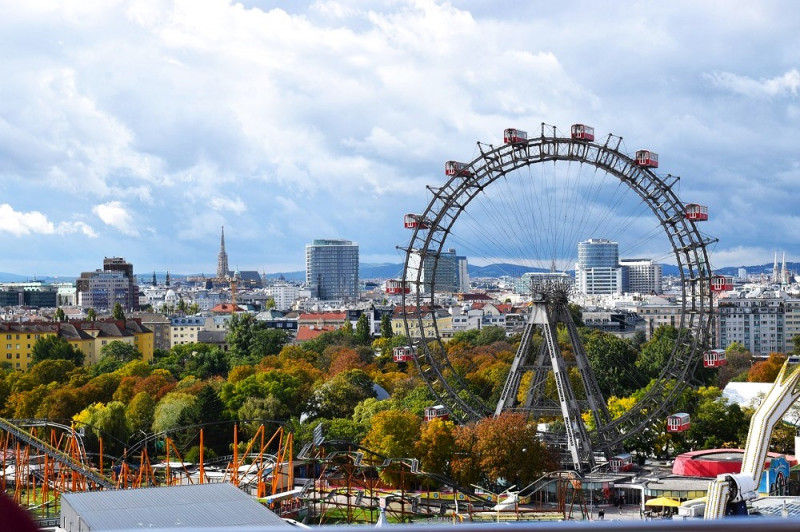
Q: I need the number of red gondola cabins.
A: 13